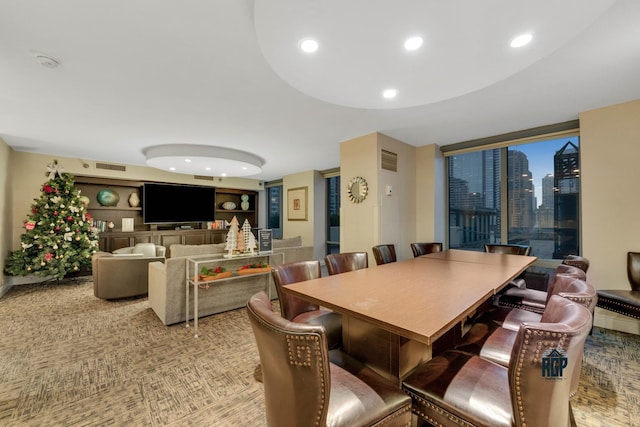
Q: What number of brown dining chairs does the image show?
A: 11